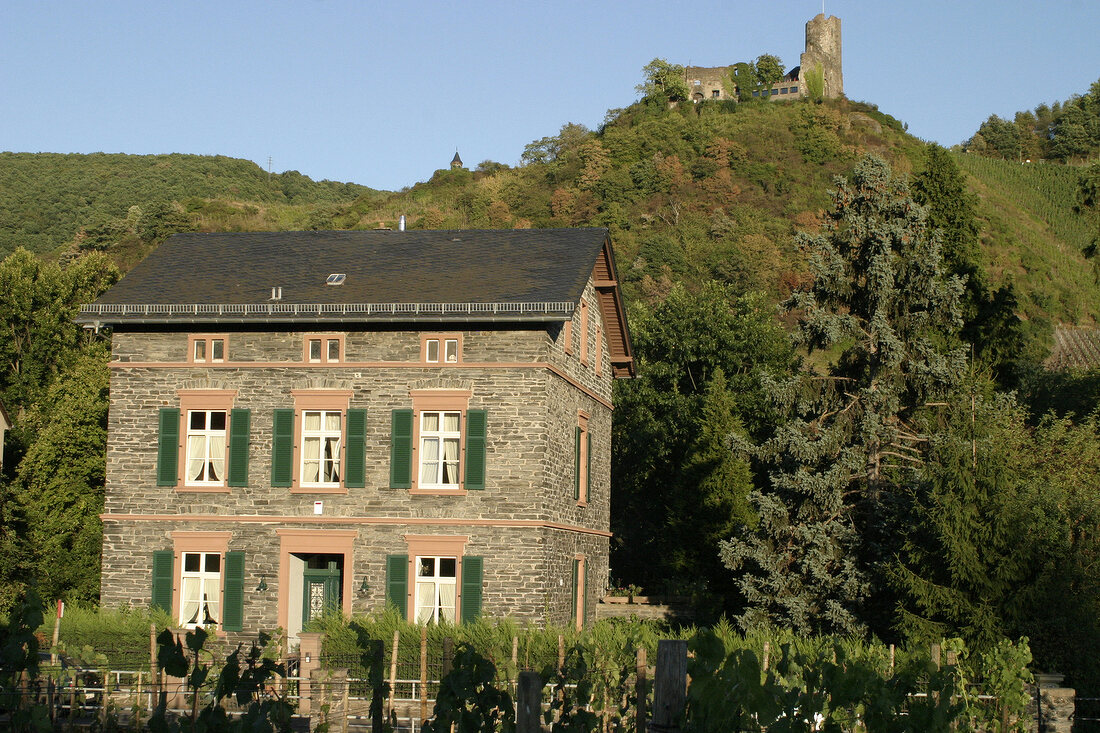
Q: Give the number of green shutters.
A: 14